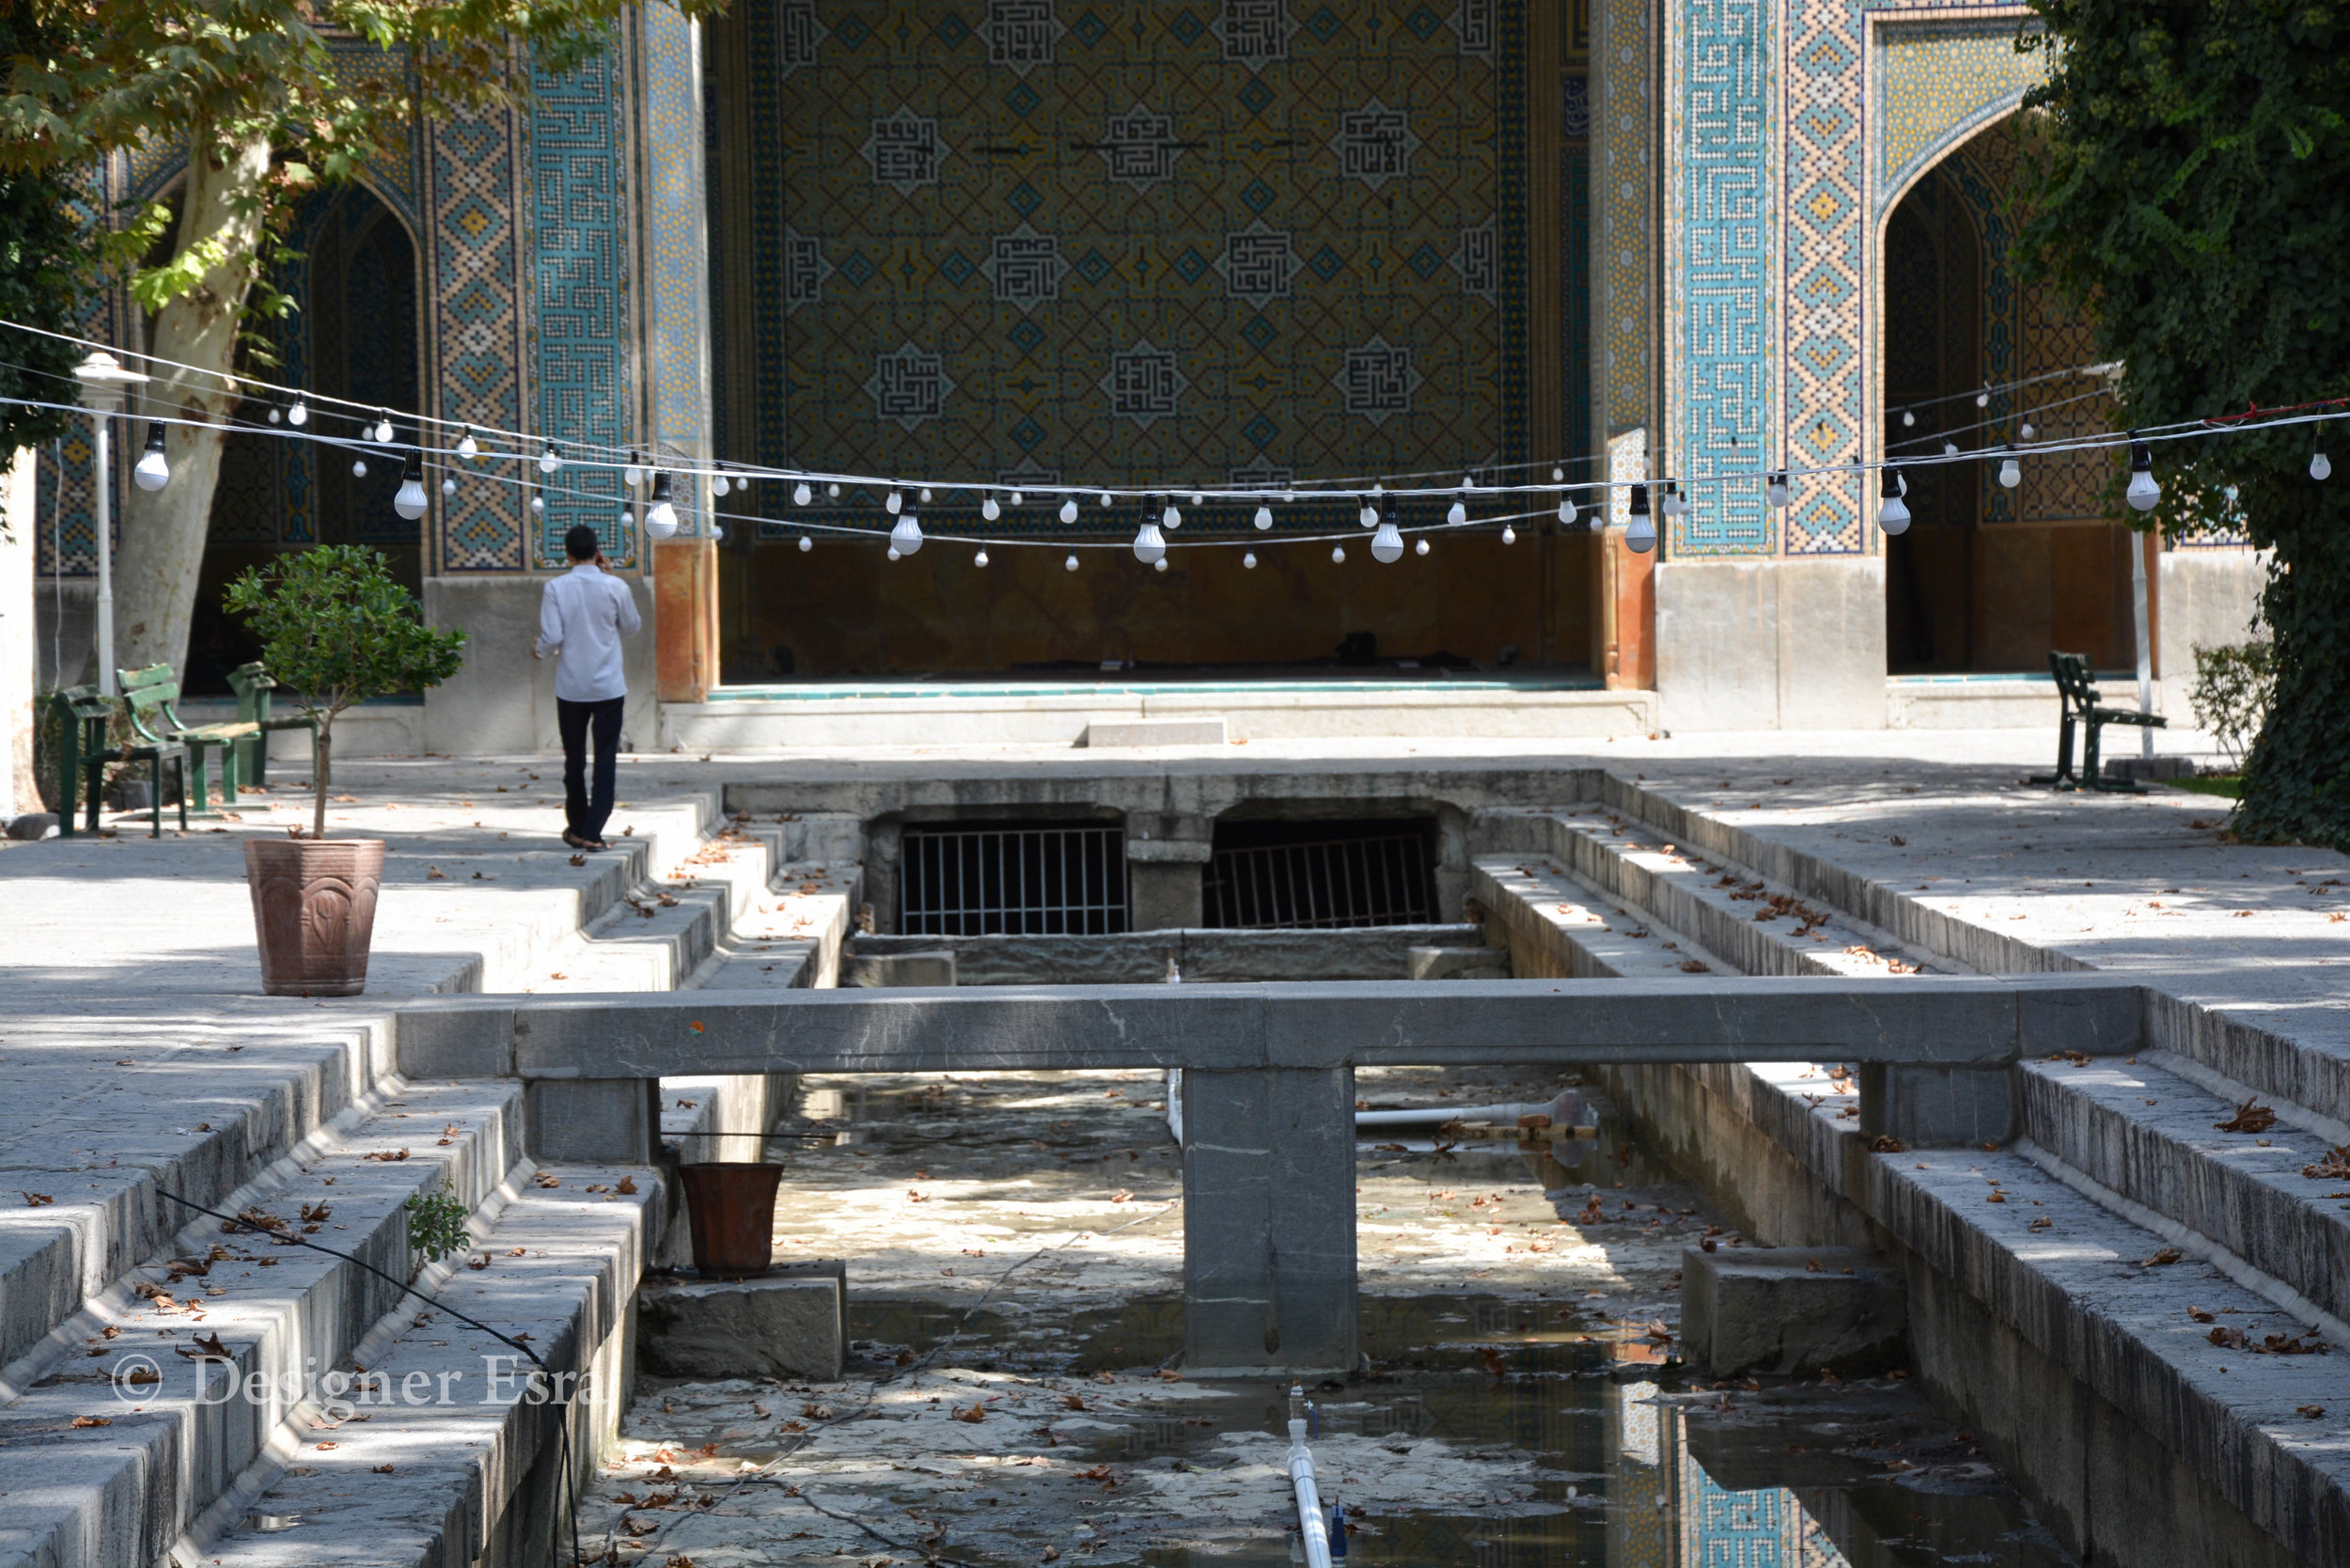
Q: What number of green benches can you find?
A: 4